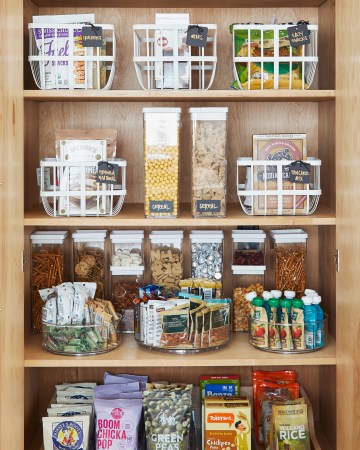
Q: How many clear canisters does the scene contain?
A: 11